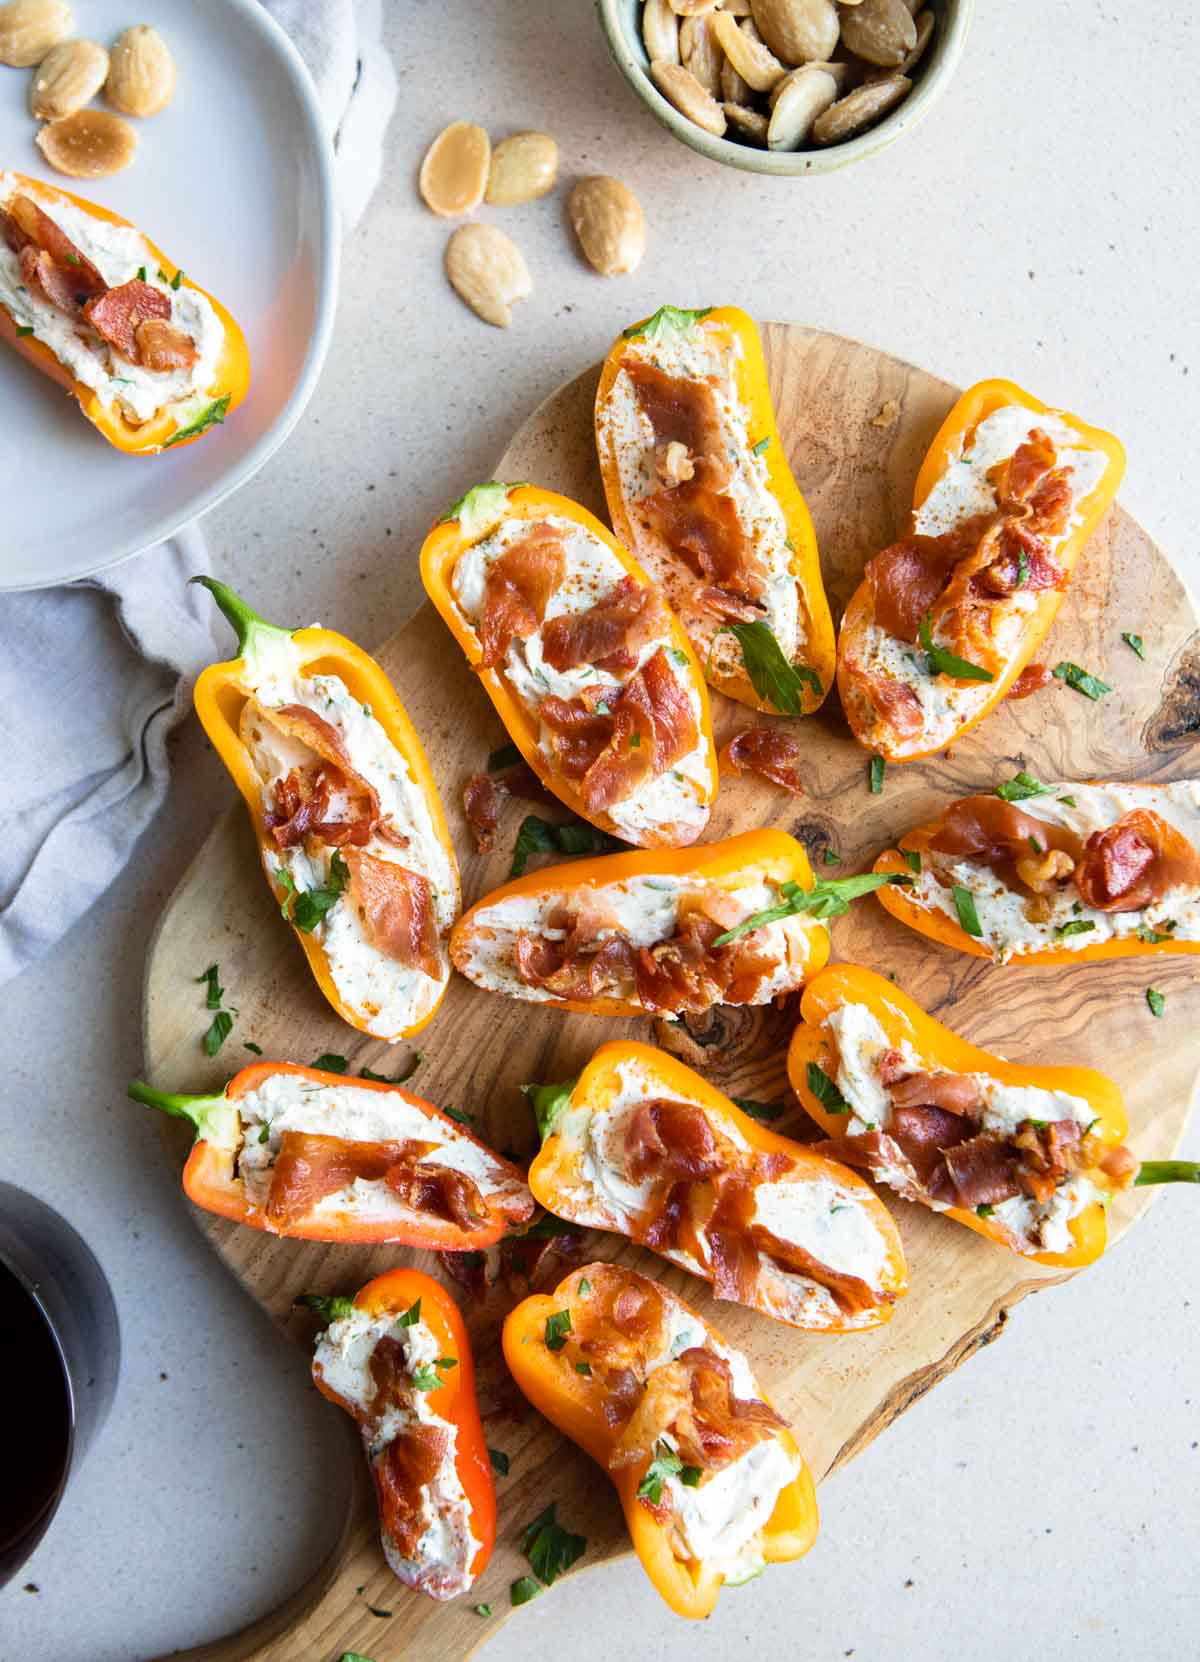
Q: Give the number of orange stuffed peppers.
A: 10